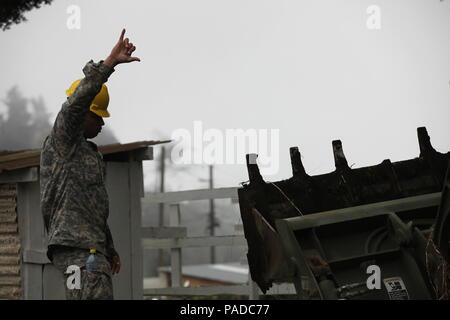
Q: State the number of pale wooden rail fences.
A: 1